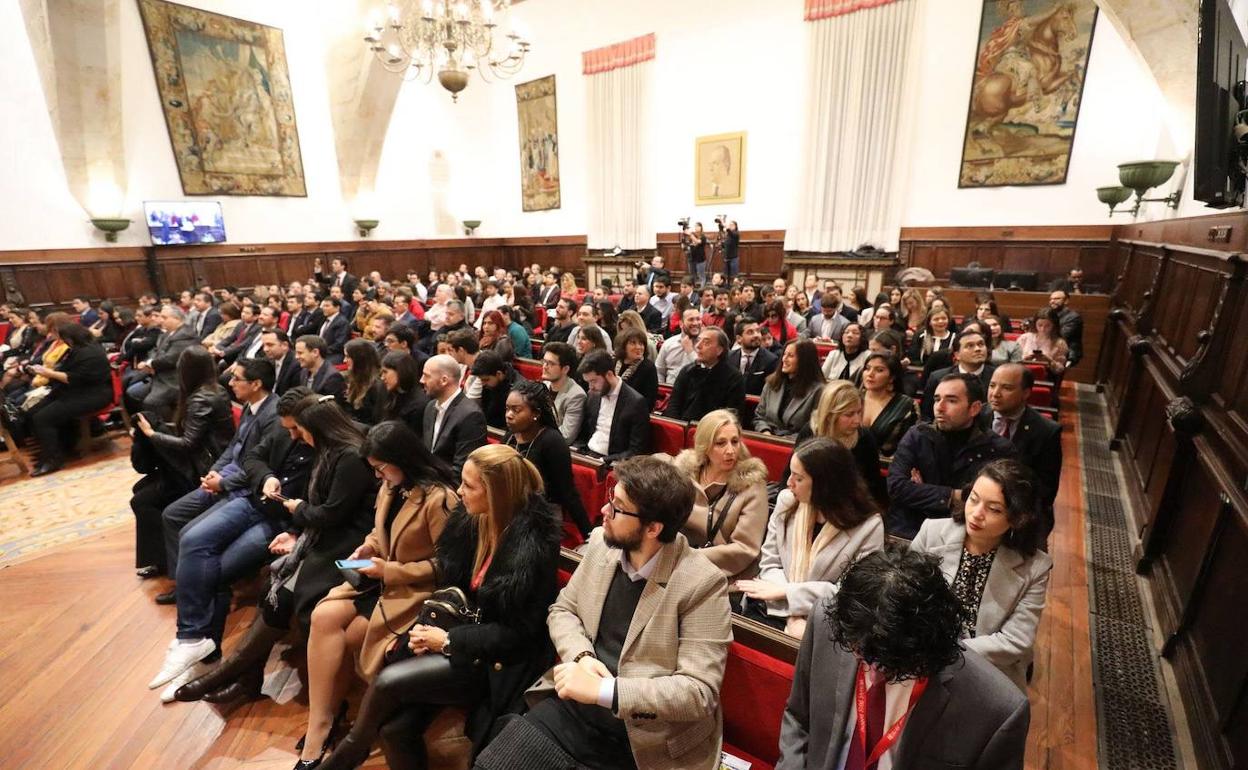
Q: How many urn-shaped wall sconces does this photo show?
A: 5